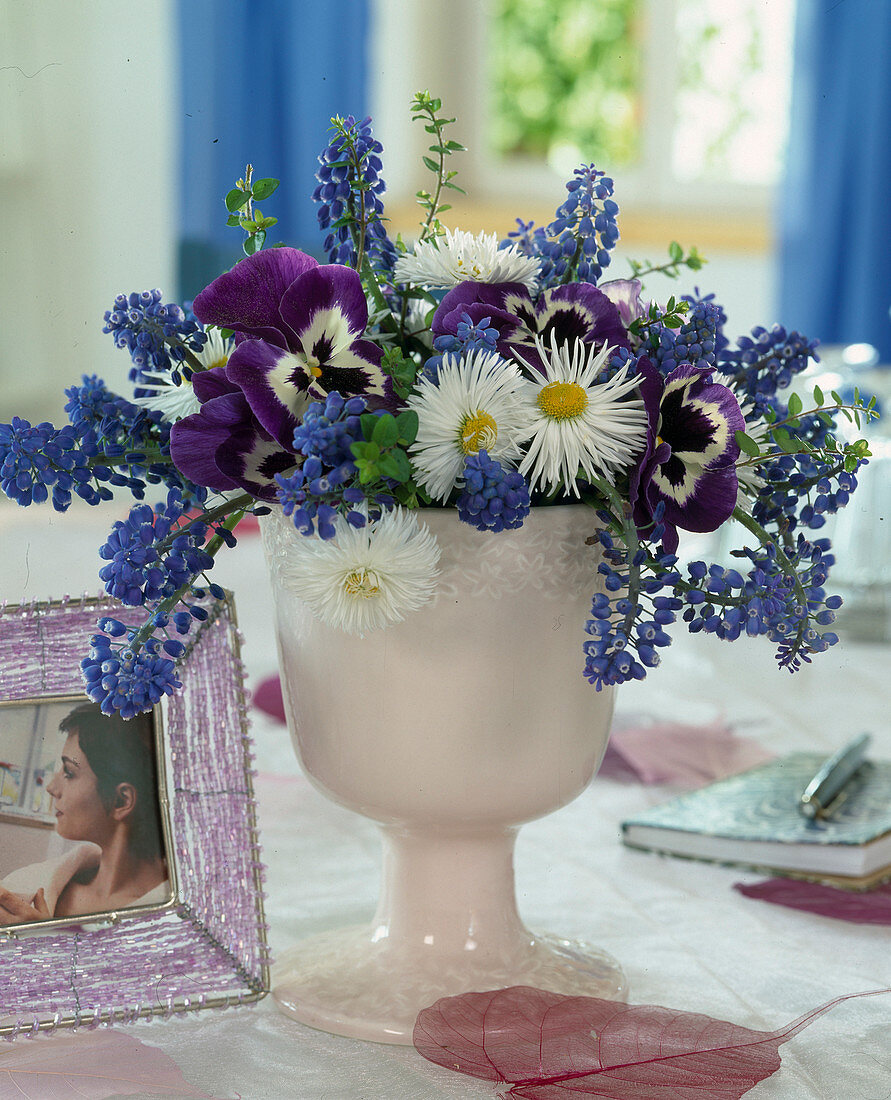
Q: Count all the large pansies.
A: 4